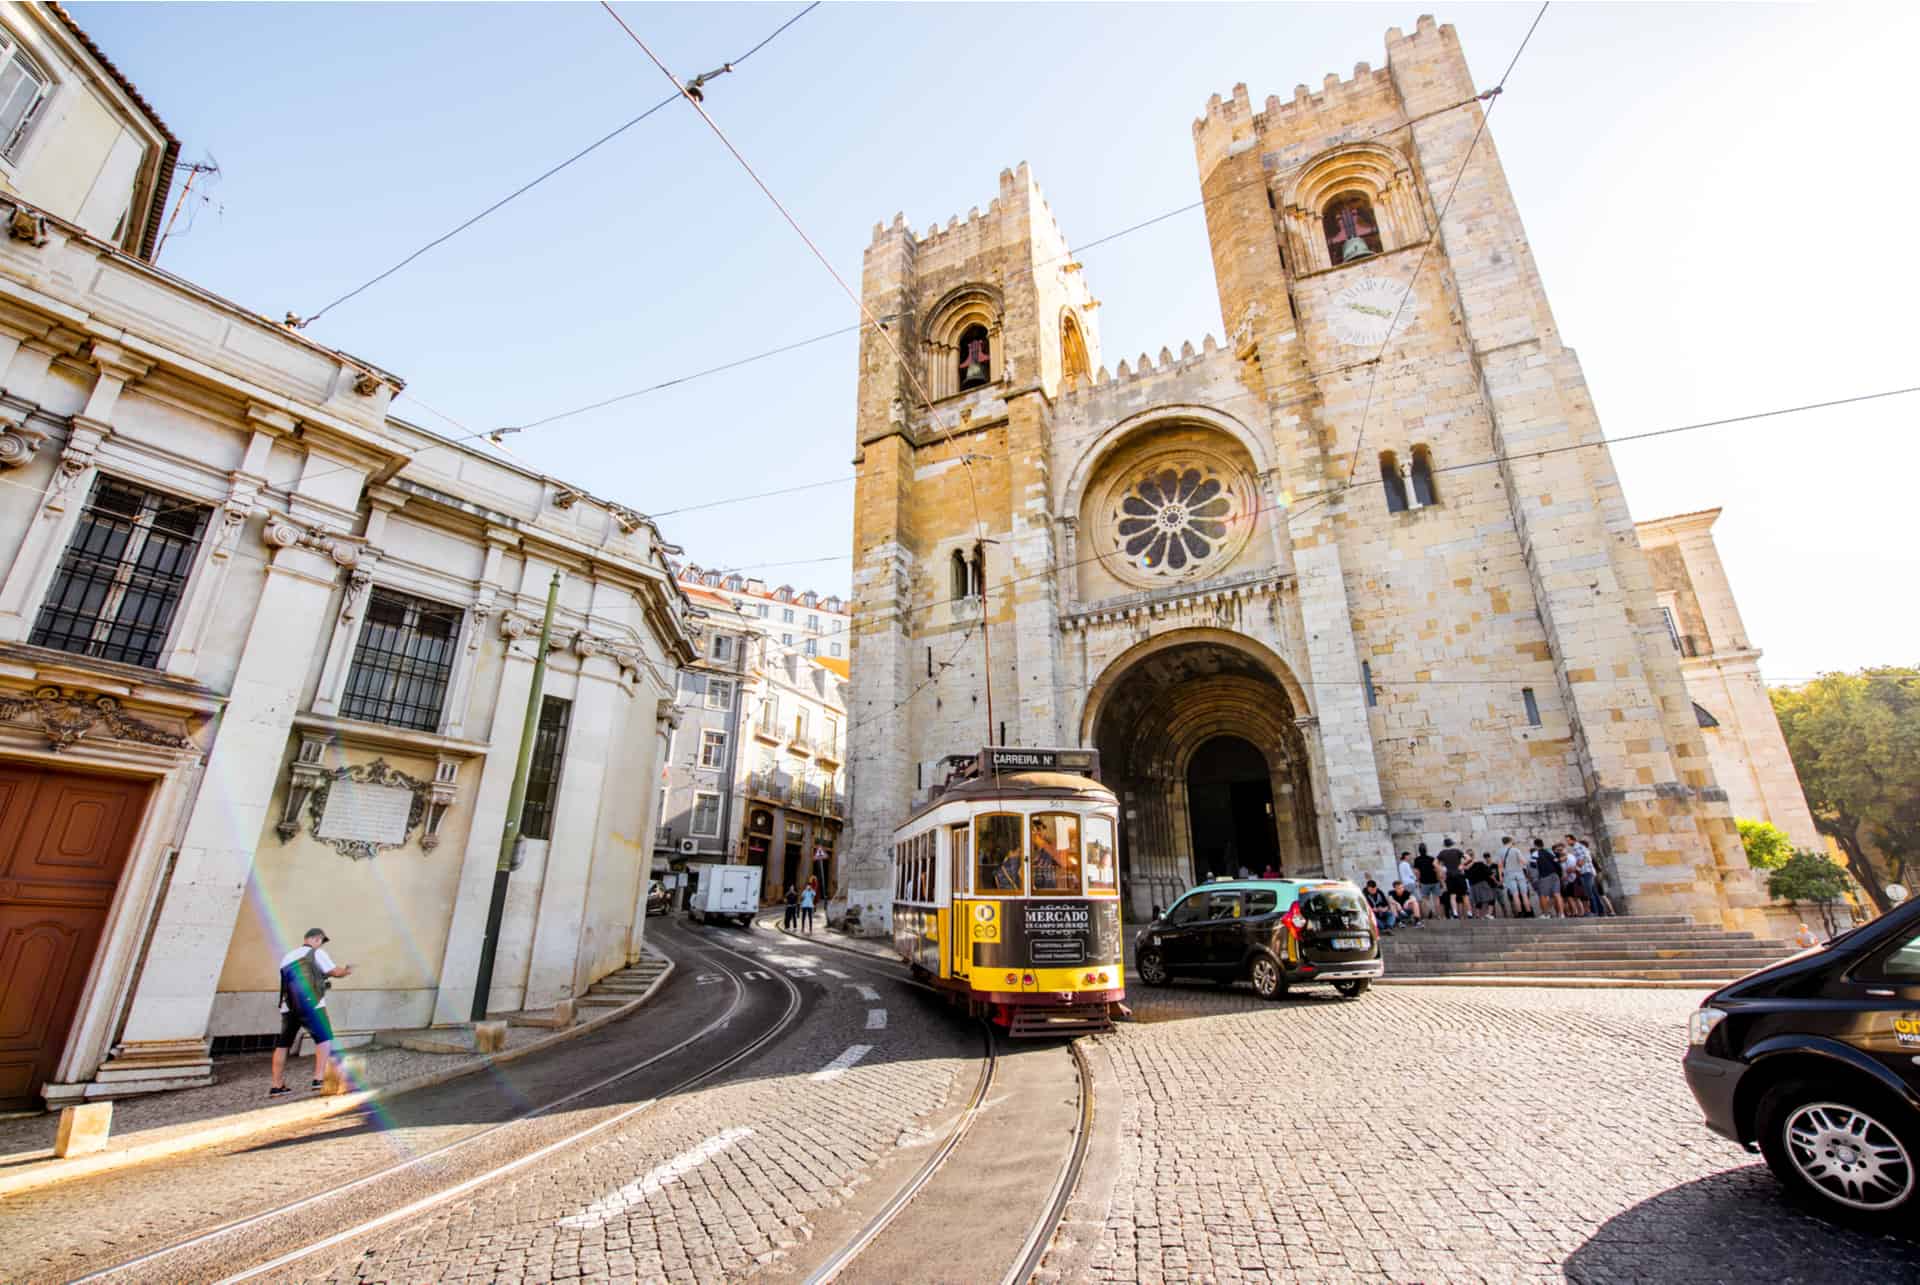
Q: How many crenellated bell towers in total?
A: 2